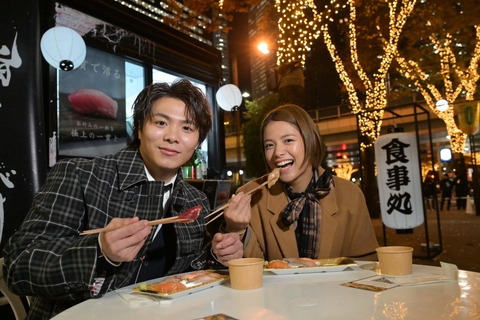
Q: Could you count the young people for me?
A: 2